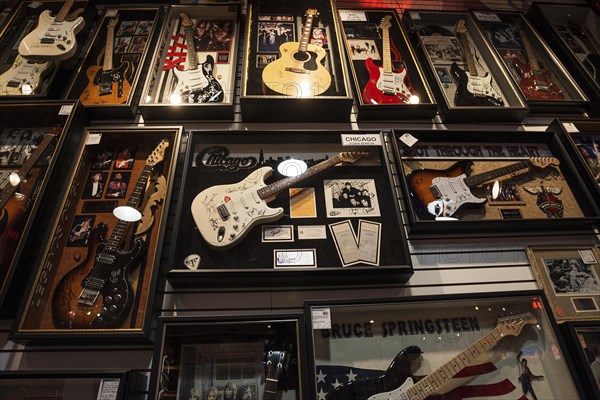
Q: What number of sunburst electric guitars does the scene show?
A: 2